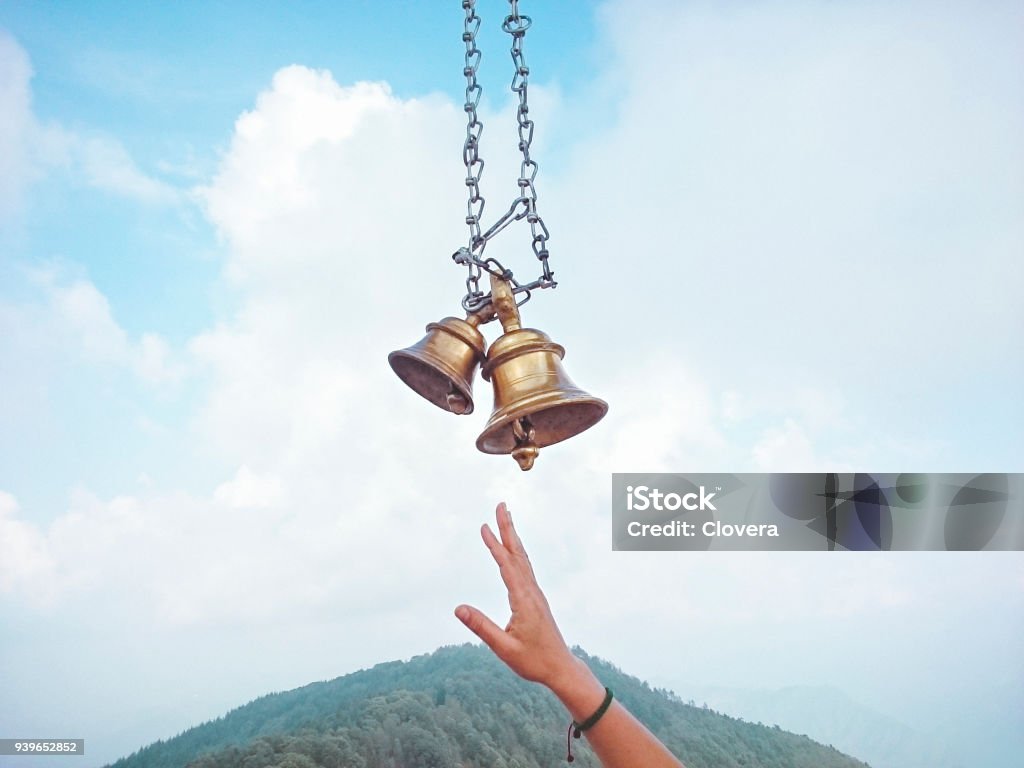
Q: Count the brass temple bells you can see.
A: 2